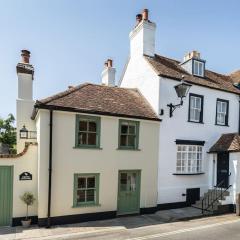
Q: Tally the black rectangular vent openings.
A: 1